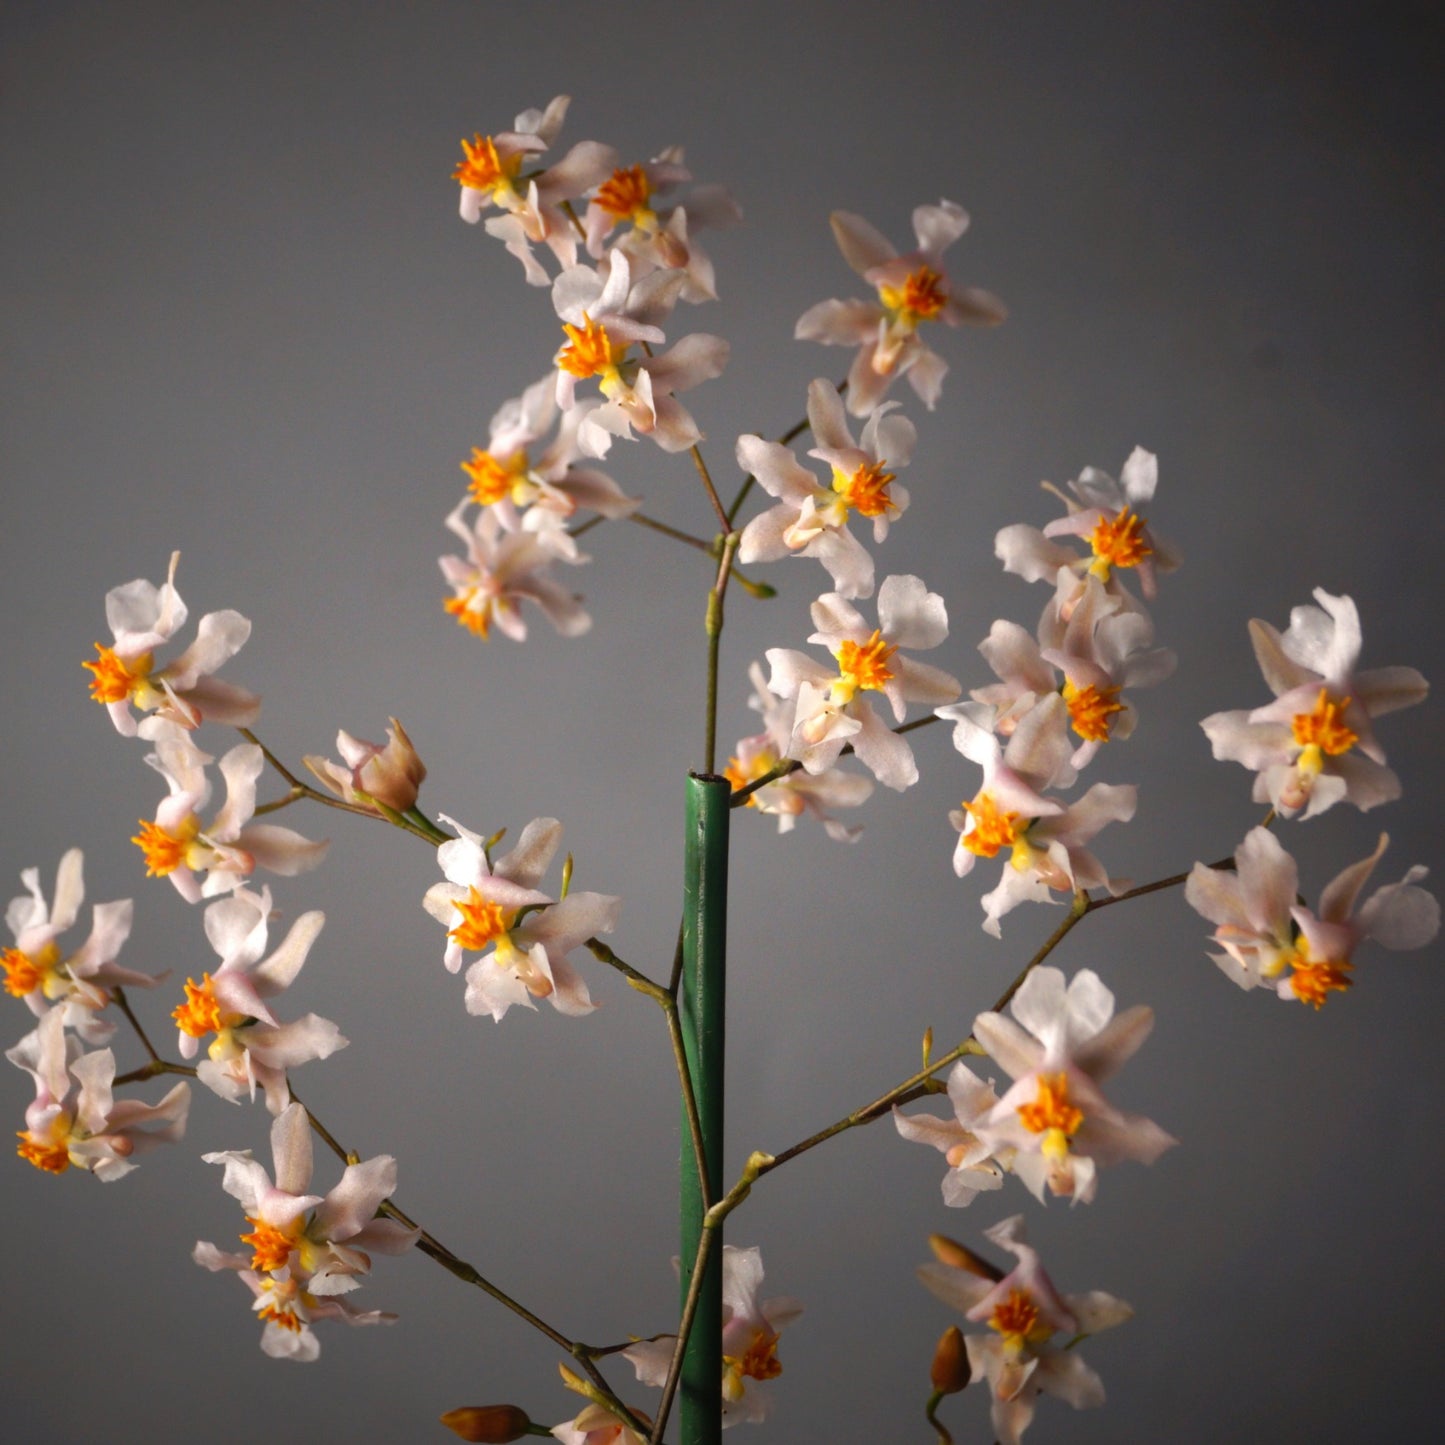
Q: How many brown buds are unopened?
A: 3